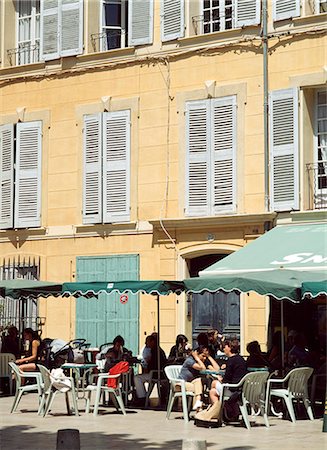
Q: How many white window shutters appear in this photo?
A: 13